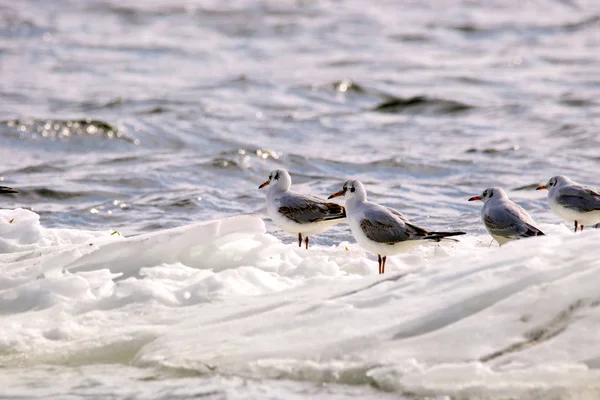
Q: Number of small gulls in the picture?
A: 4